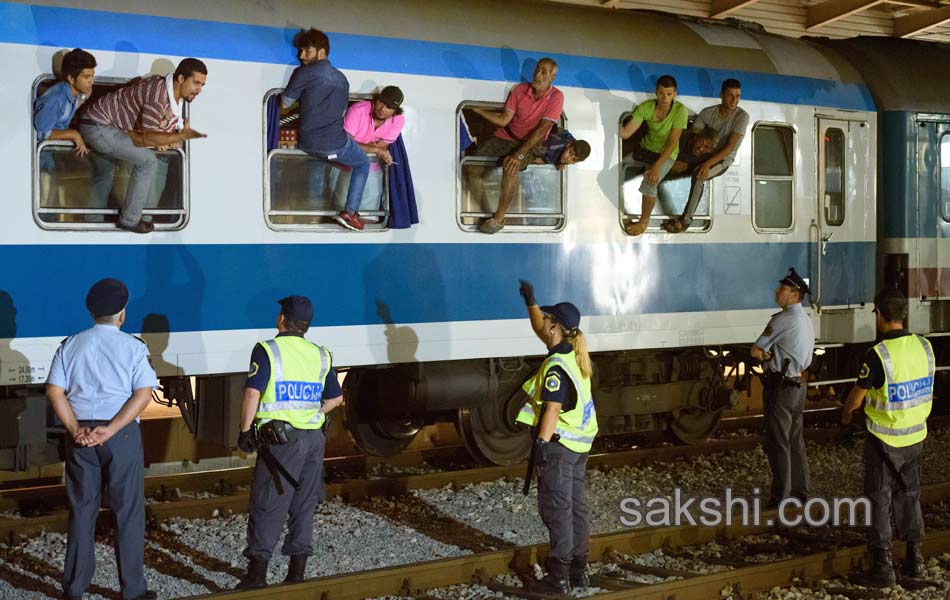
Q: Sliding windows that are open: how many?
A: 4